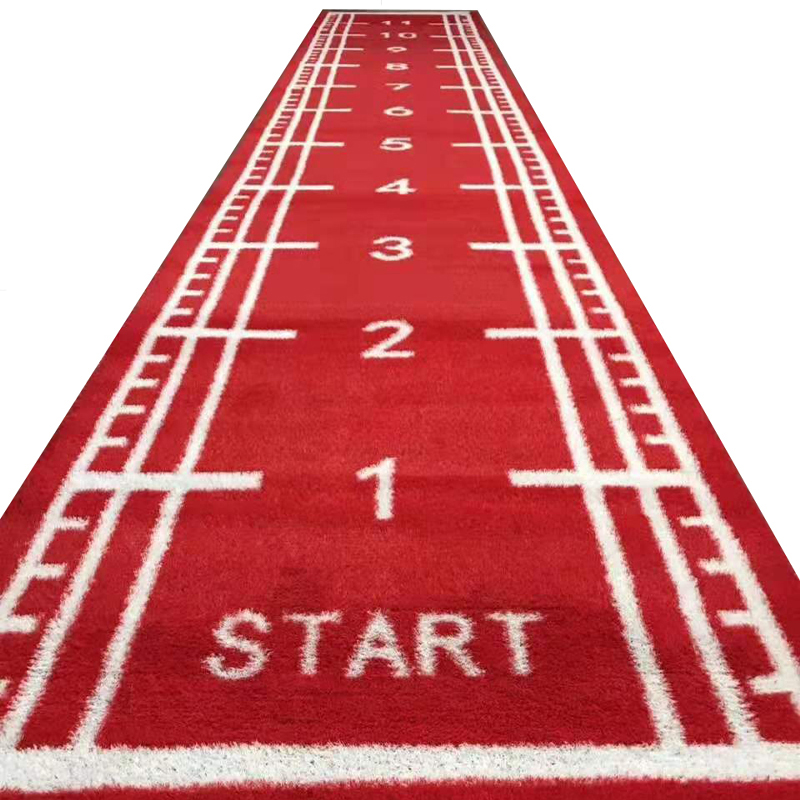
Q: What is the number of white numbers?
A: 11